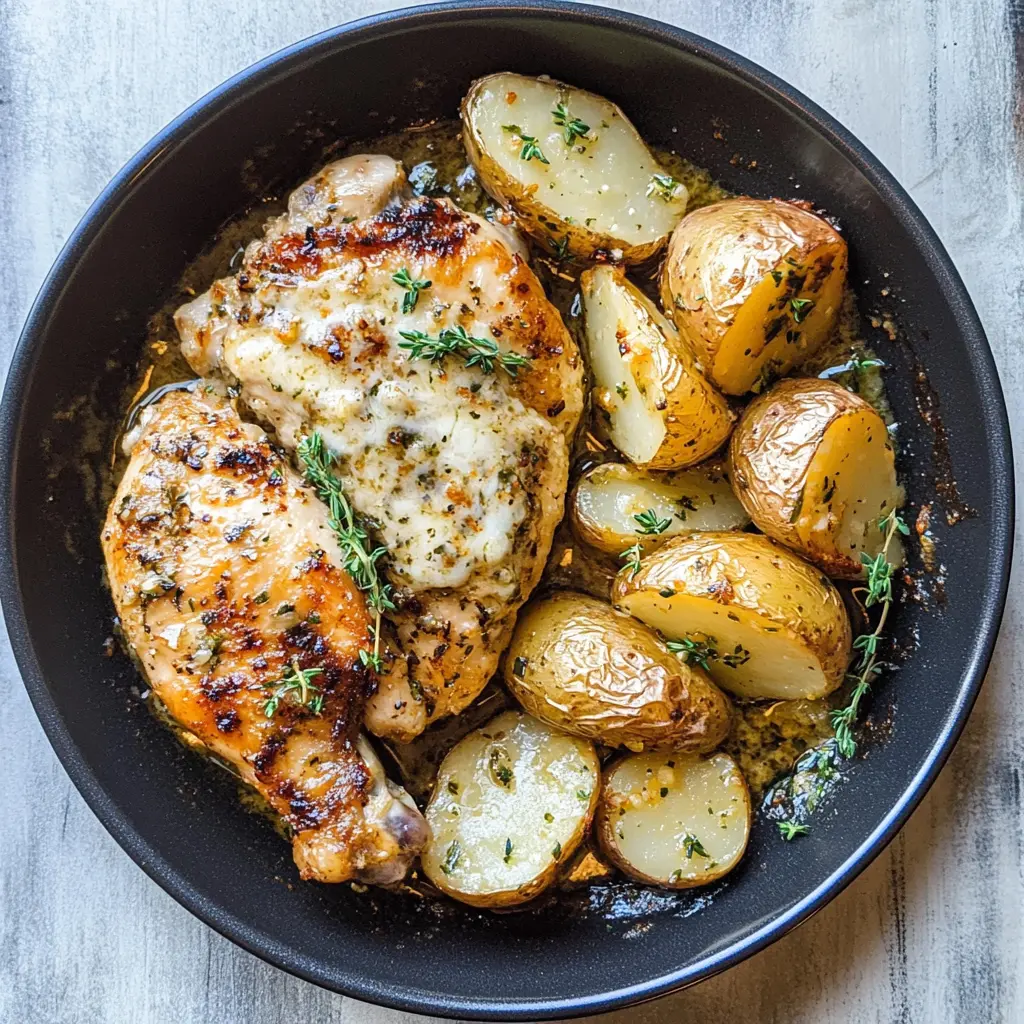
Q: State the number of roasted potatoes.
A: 9